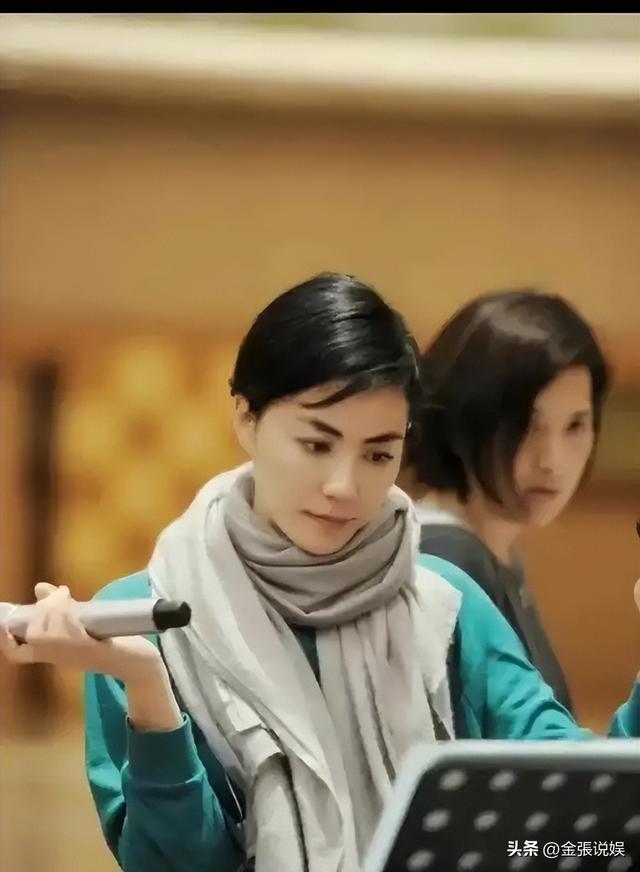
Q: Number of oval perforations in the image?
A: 14